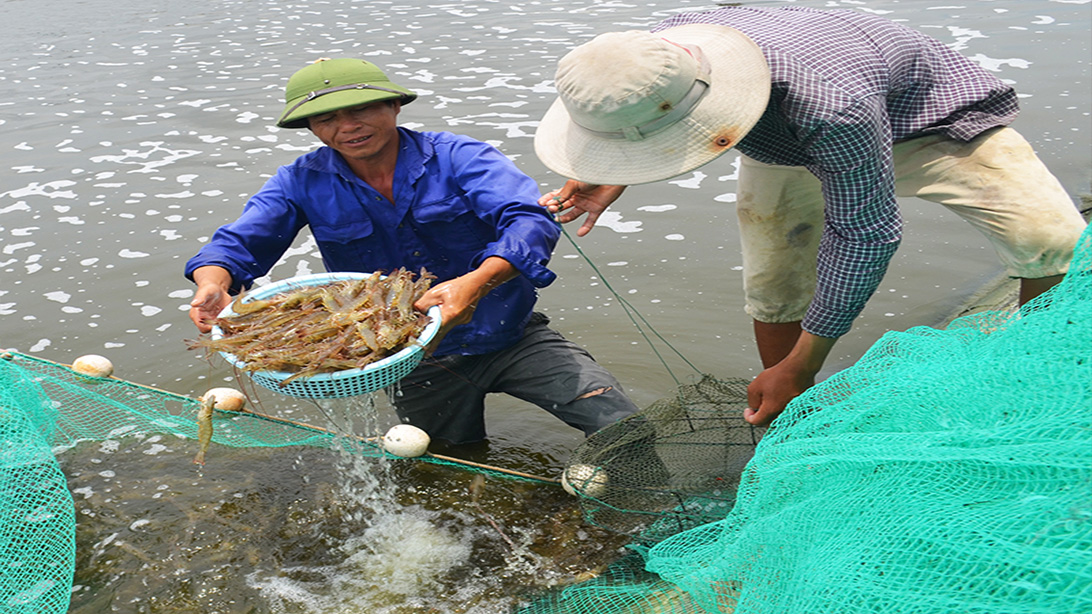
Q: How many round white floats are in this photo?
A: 4